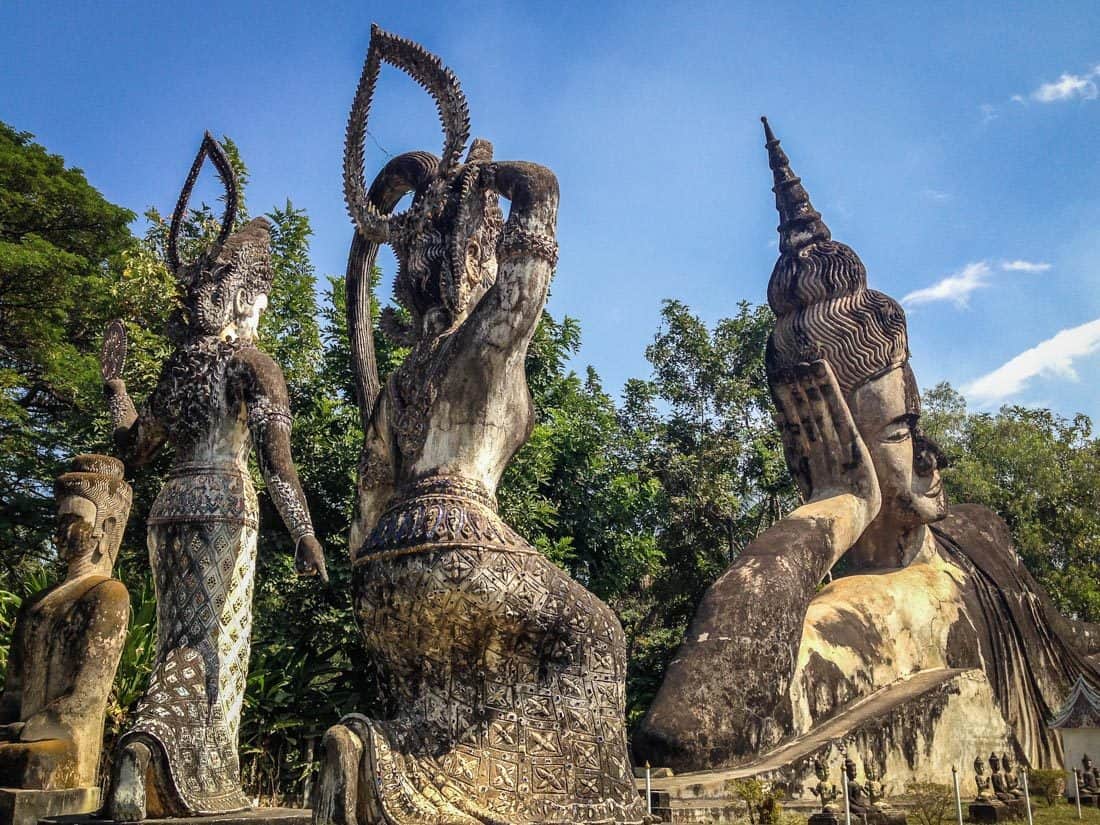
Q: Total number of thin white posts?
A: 5